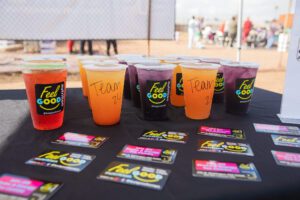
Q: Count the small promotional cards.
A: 12